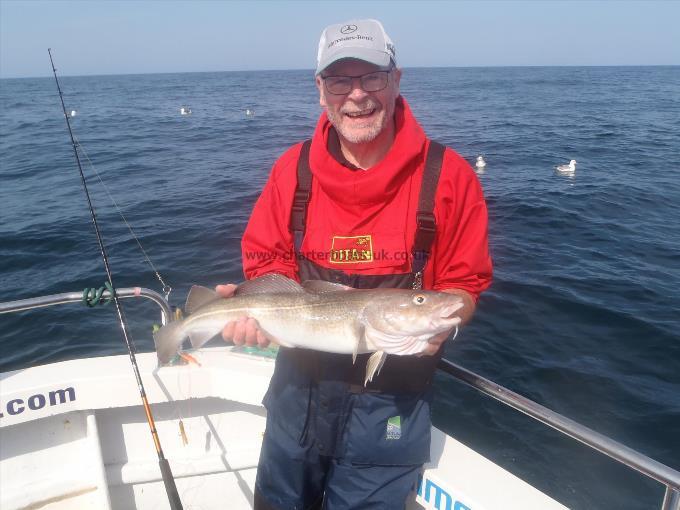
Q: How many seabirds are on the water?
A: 5